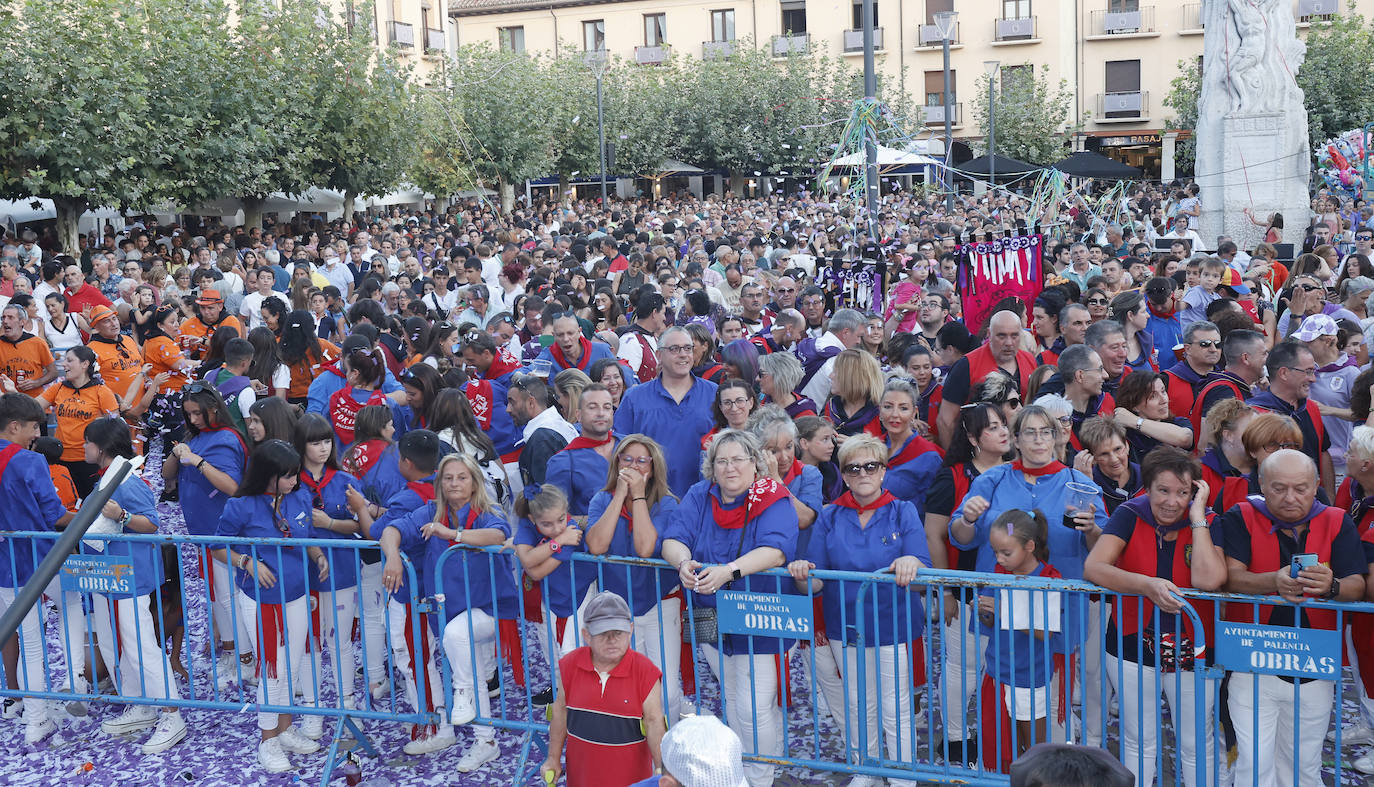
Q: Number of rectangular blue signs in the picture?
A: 3